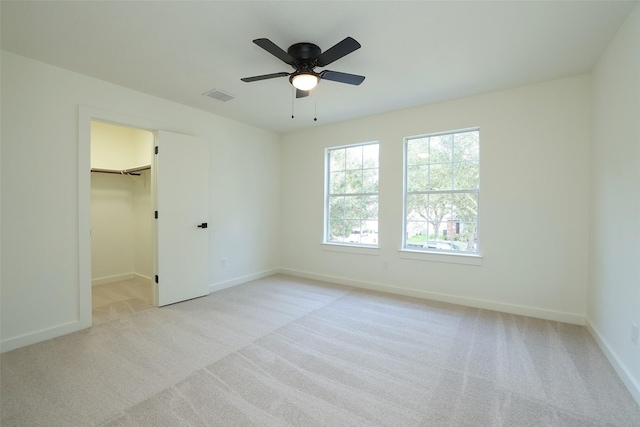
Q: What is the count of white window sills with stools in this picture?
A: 2